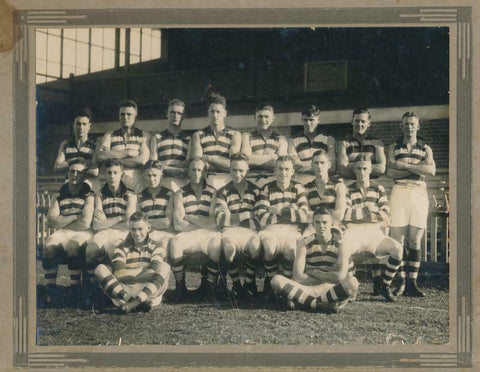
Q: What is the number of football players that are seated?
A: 10